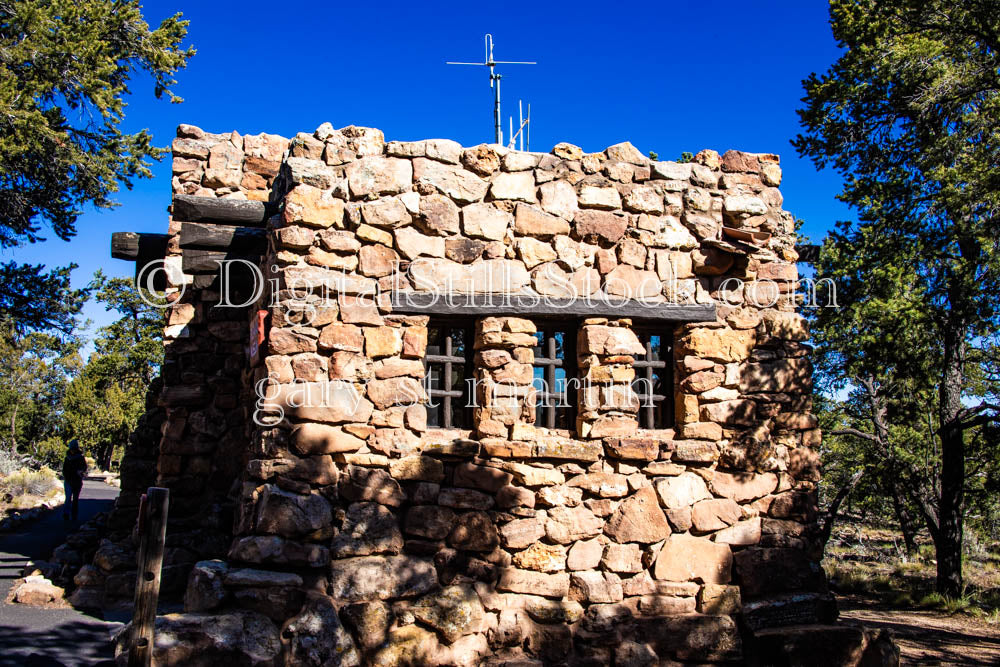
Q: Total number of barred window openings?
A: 3